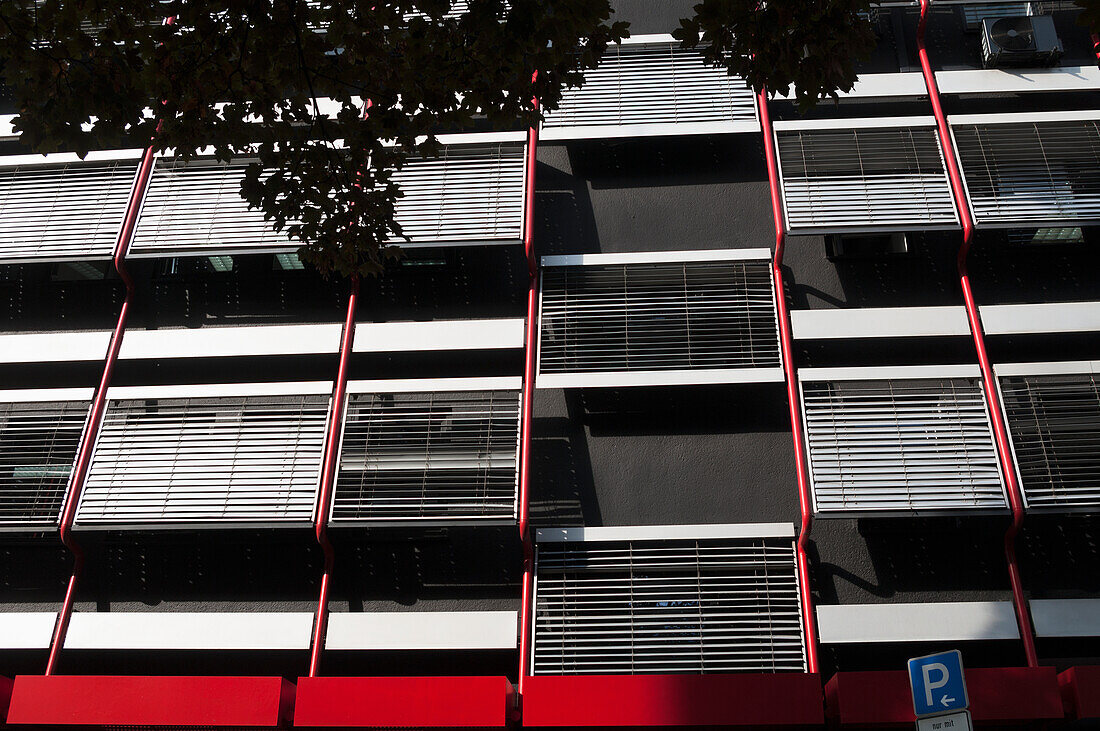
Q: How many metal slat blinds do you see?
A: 13